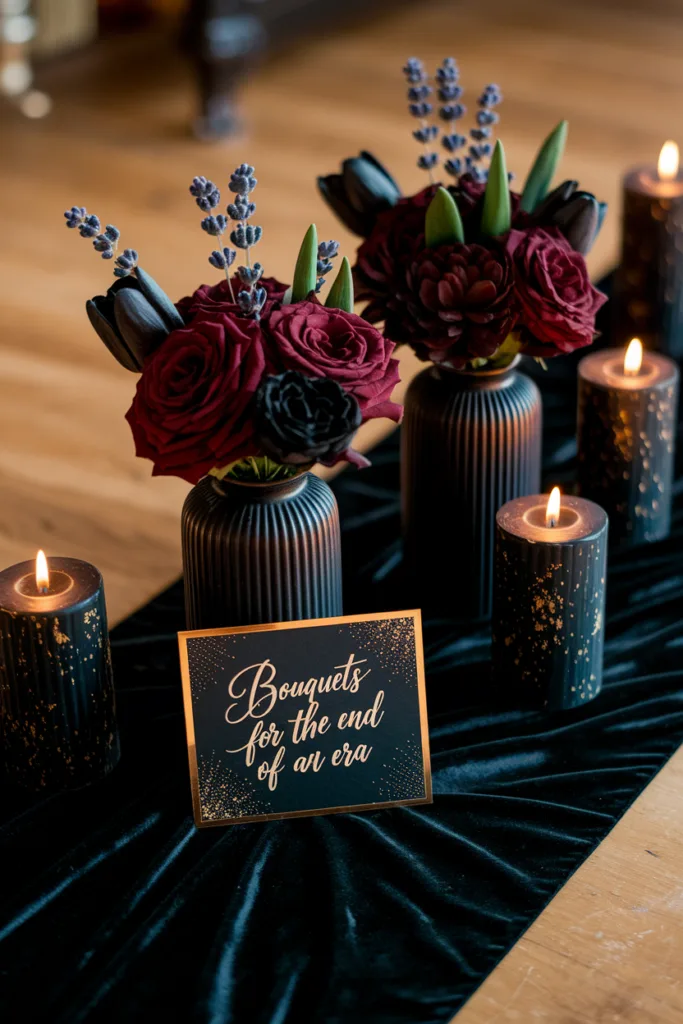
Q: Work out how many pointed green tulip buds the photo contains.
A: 5